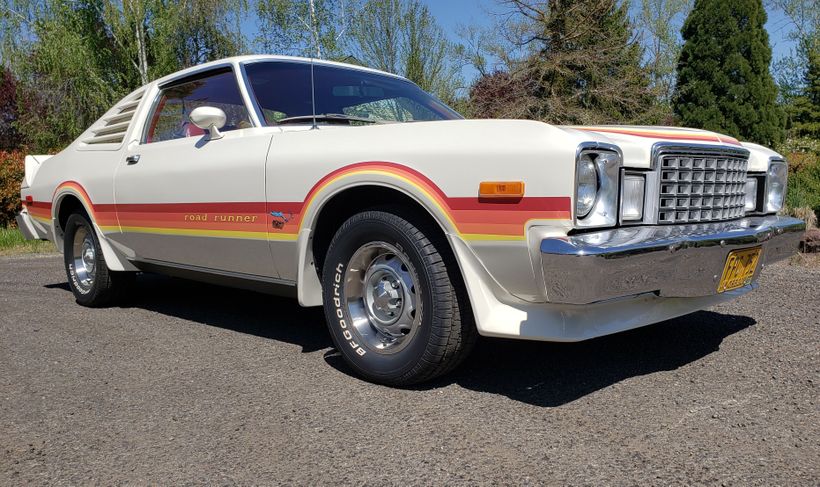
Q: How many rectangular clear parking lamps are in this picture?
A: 2